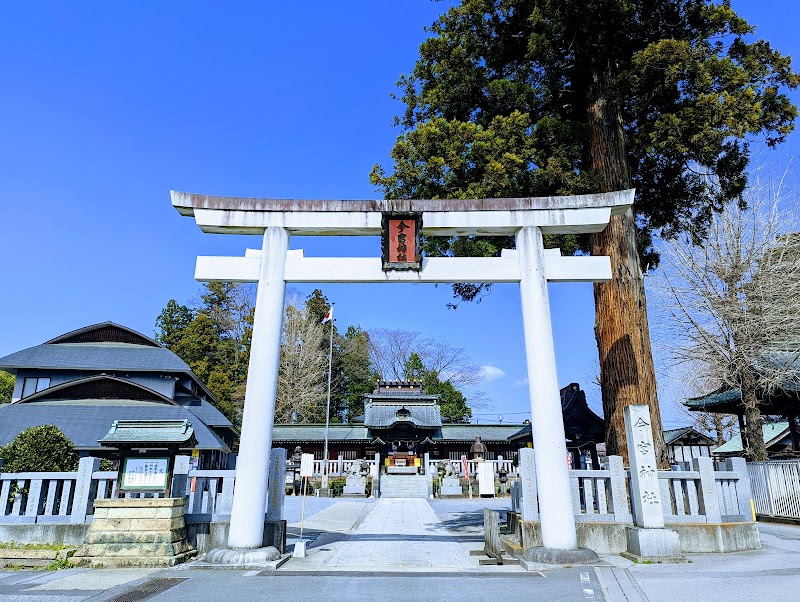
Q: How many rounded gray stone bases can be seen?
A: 2